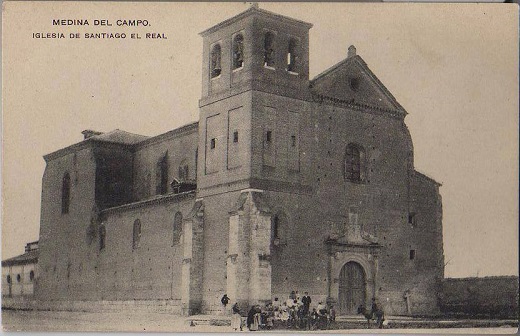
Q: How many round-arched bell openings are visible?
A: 4